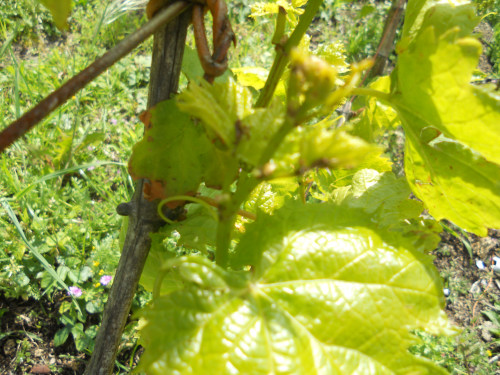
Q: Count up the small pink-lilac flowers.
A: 2